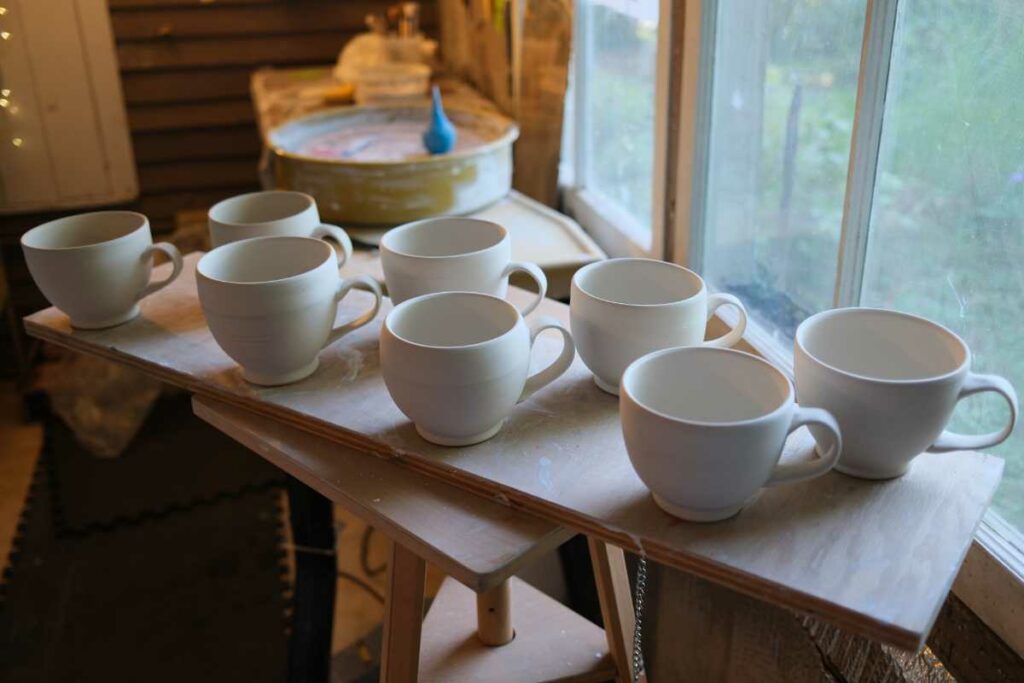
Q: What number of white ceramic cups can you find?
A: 8